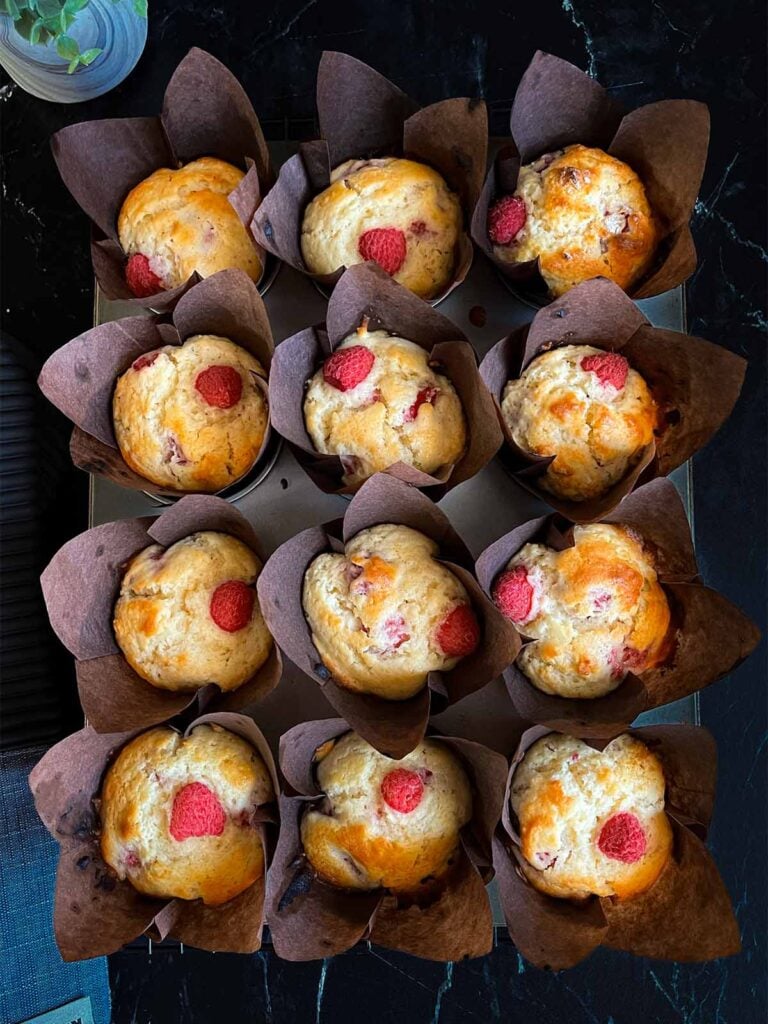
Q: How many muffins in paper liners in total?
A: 12